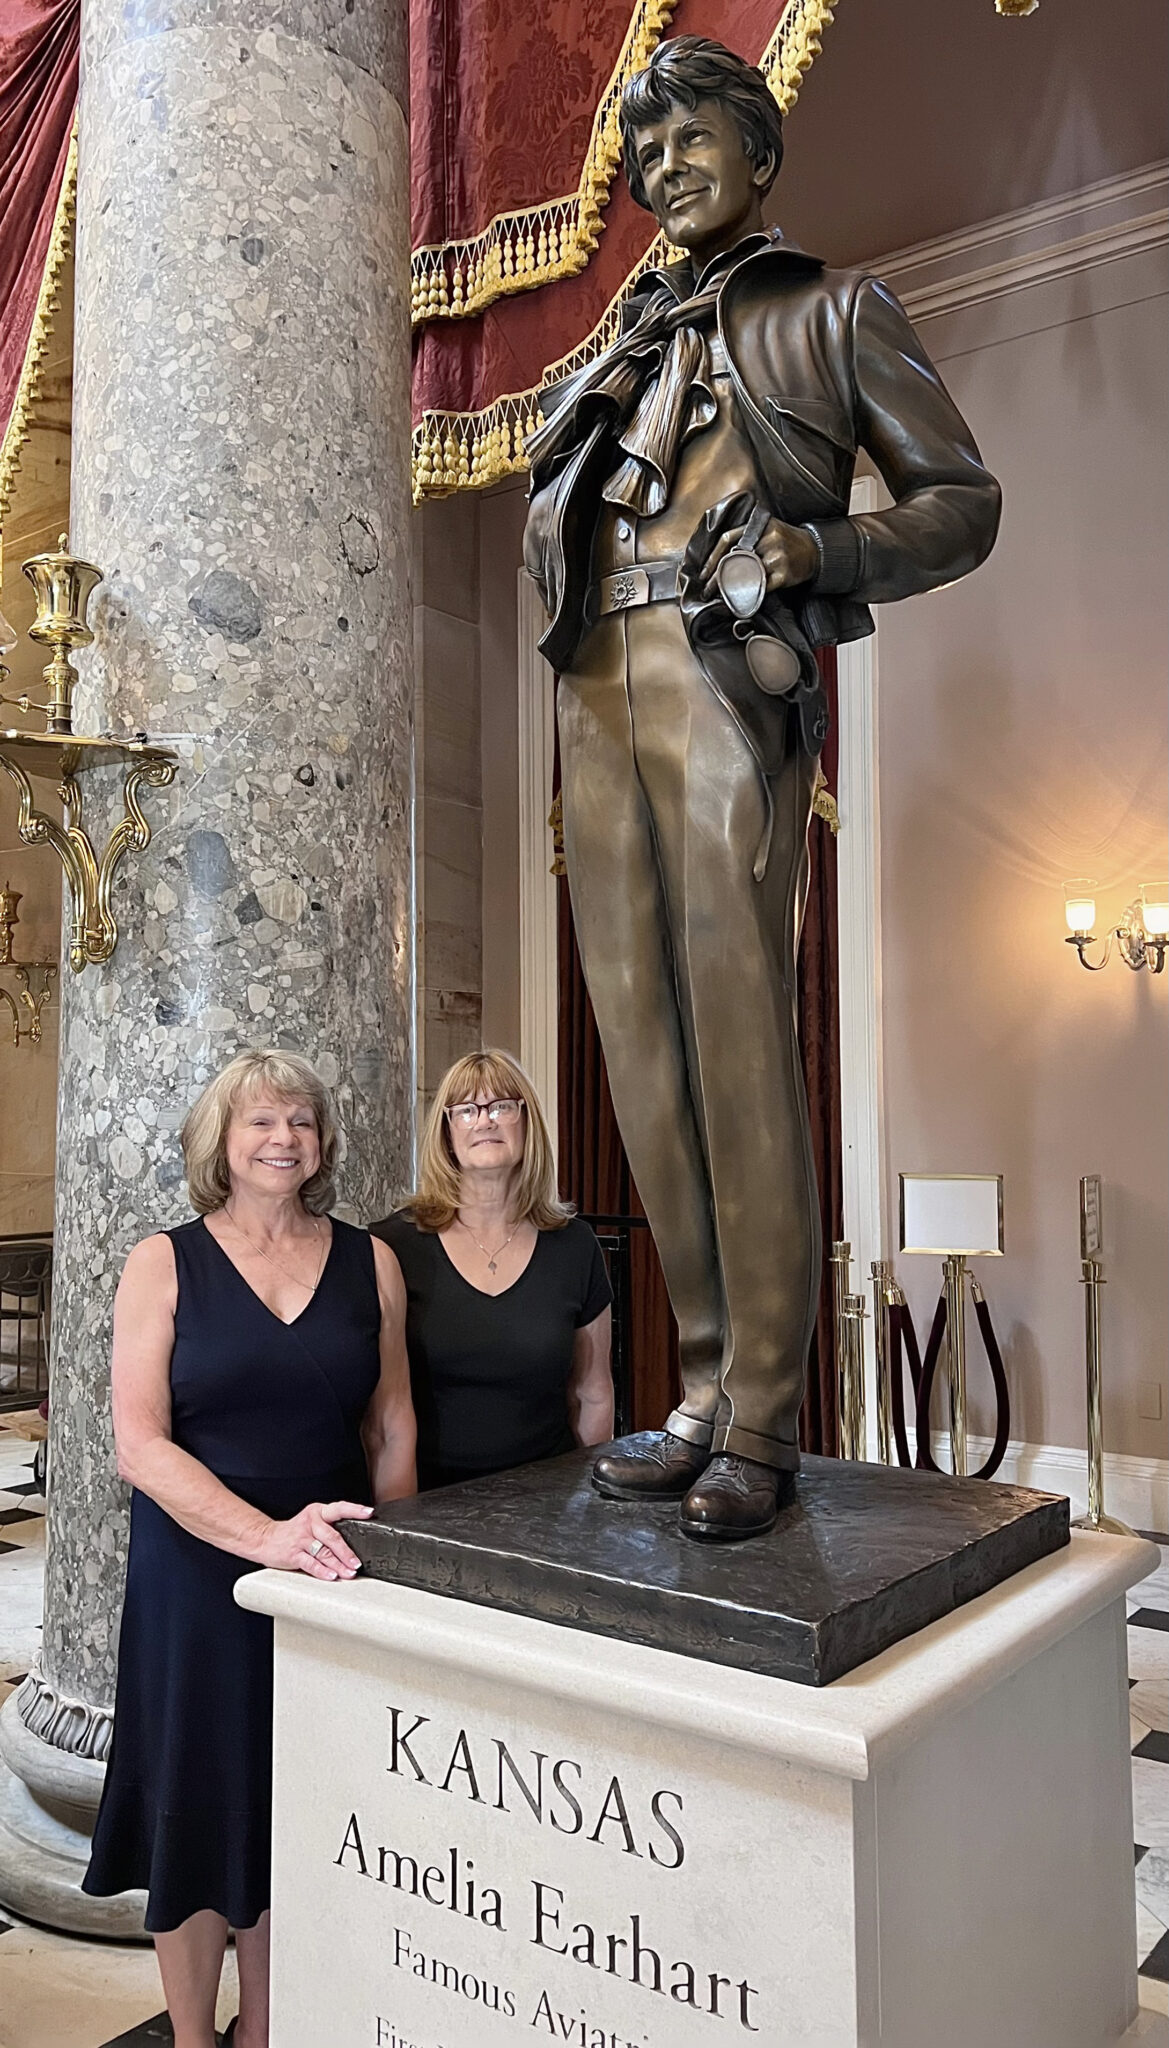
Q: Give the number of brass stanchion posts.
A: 5